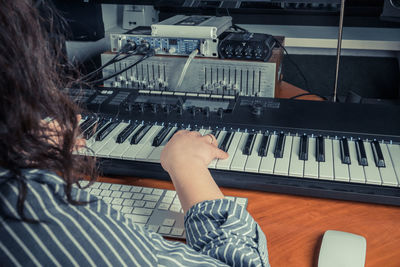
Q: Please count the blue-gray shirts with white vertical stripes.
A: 1